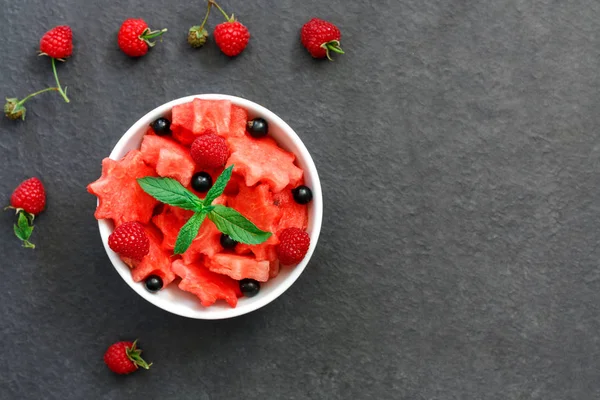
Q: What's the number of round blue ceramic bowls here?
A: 0